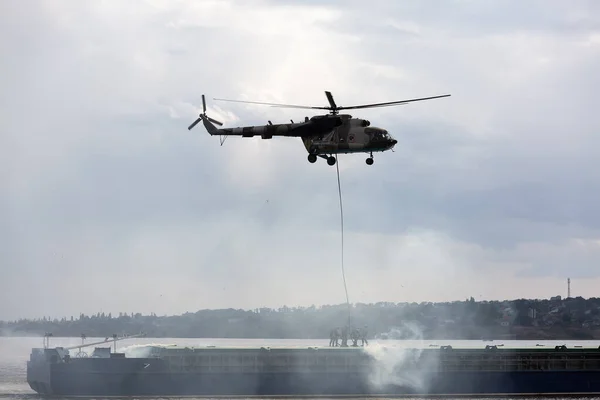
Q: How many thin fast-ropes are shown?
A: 1